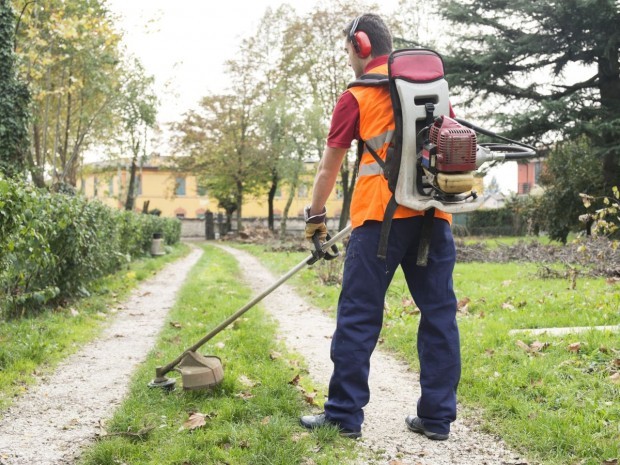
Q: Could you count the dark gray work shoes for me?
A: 2